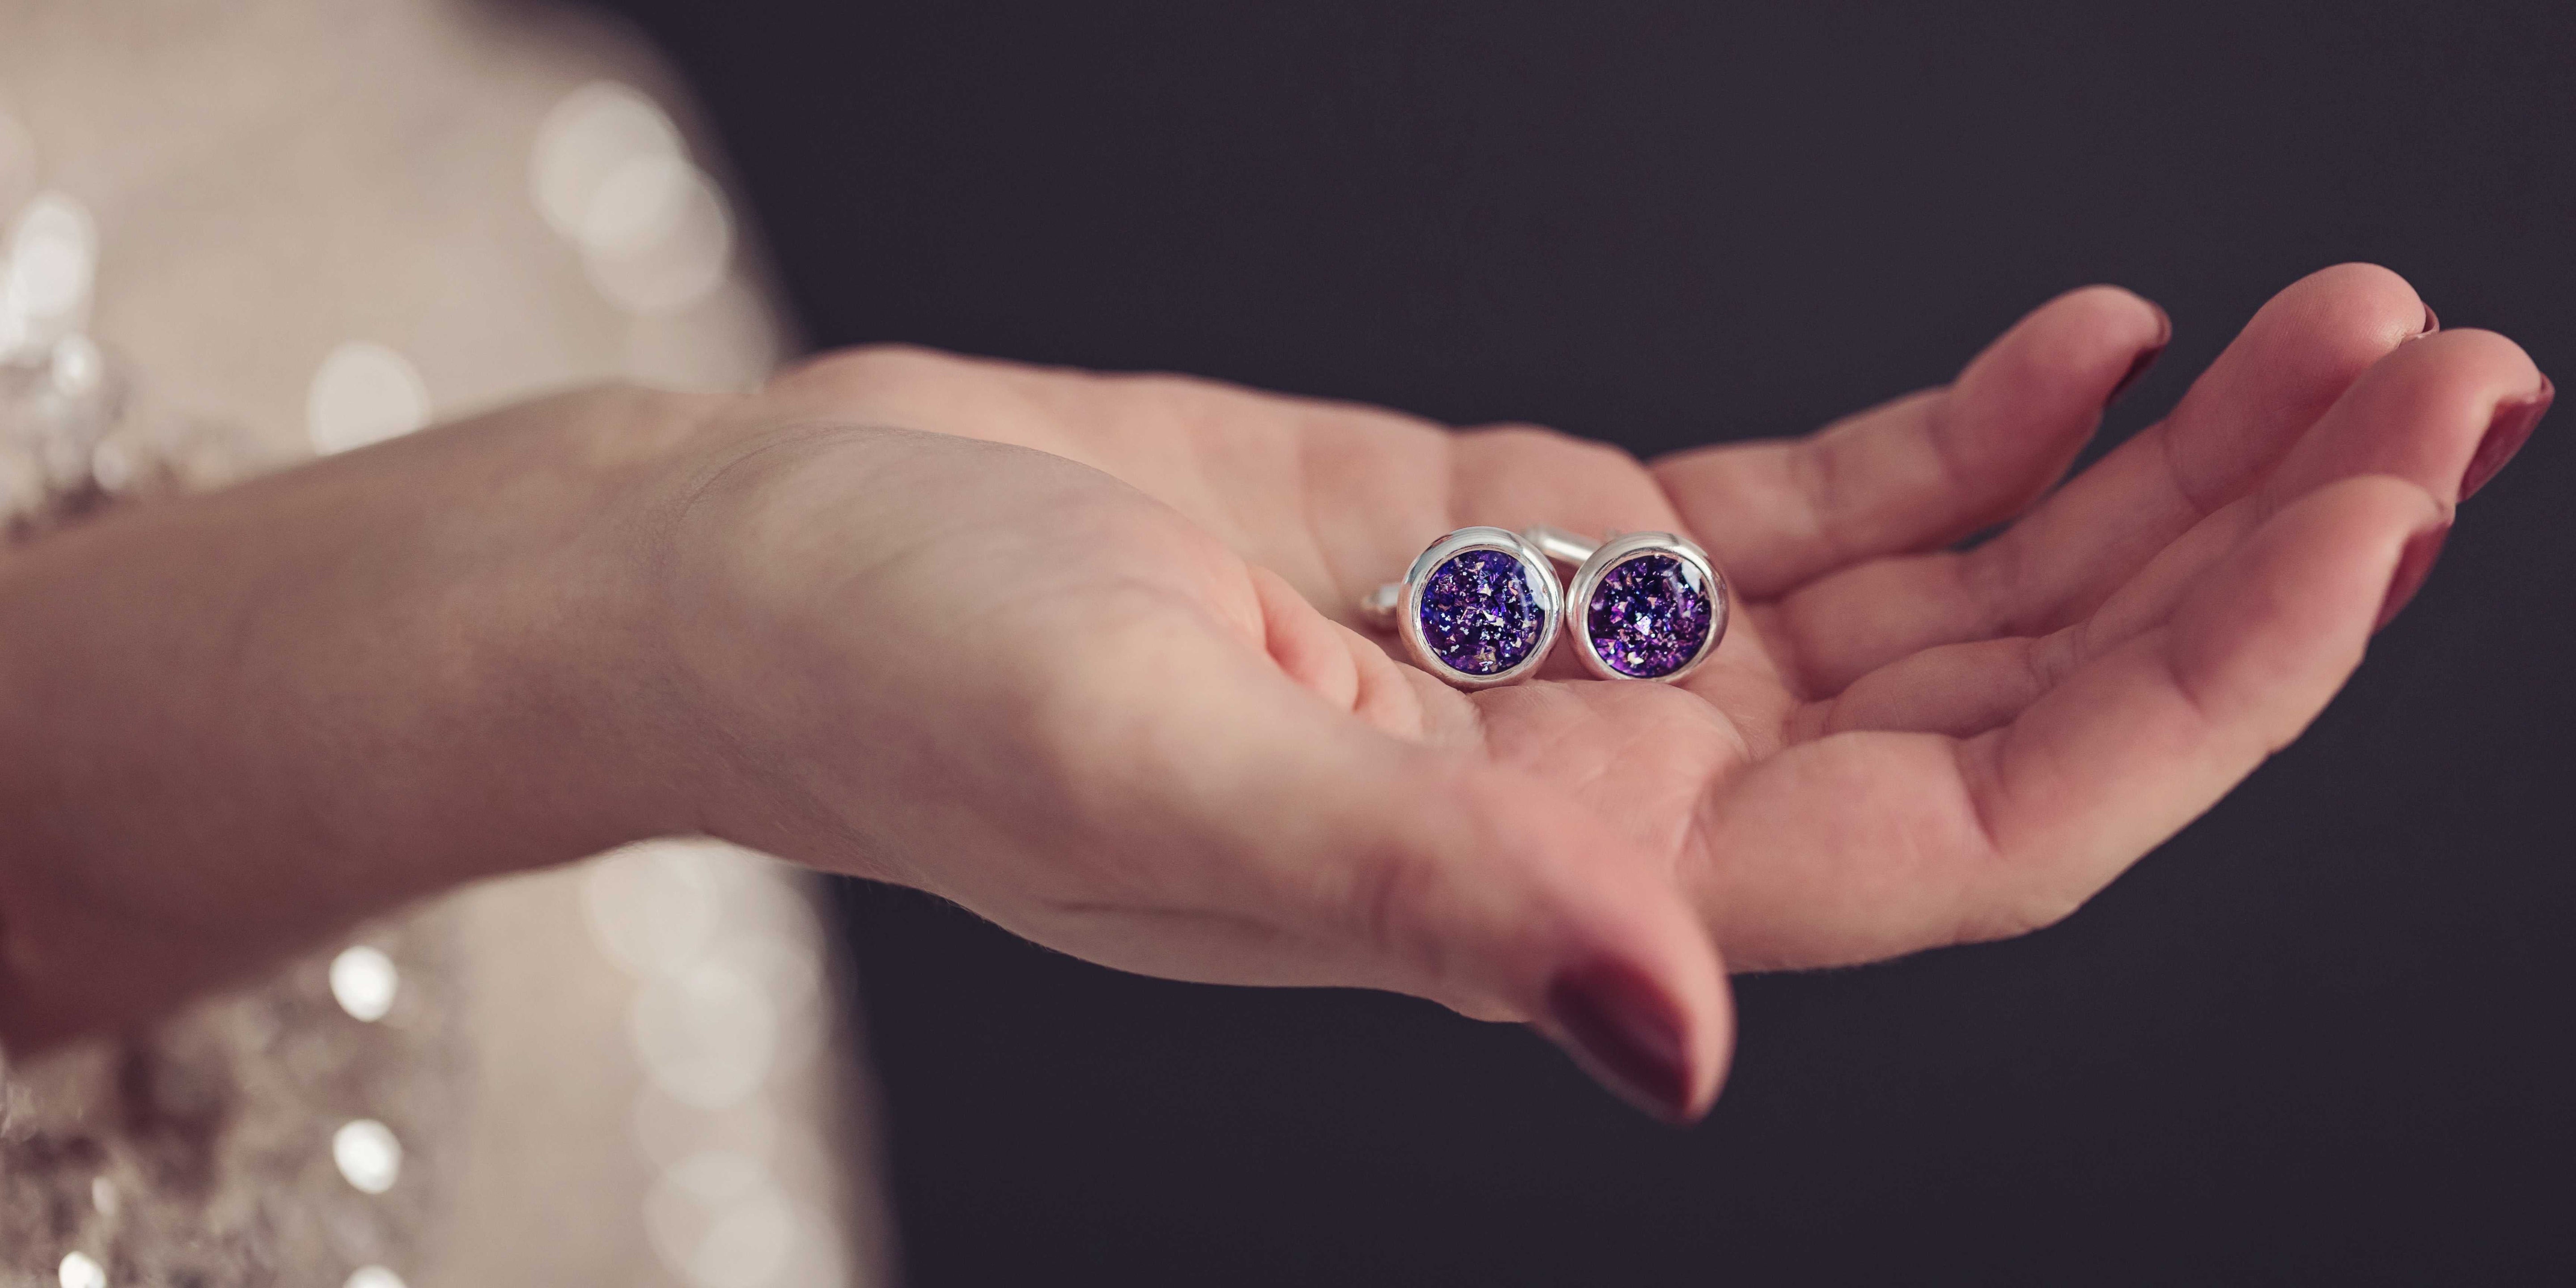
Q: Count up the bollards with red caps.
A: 0